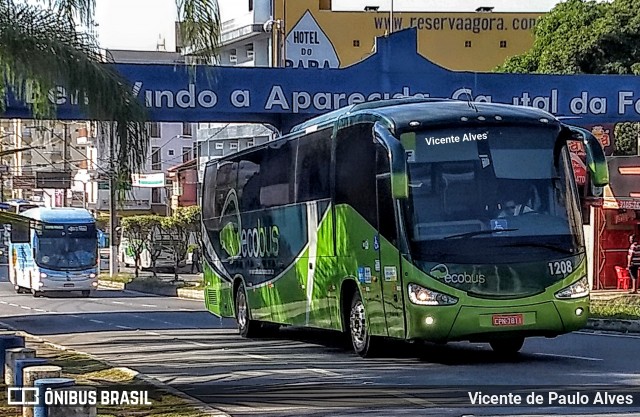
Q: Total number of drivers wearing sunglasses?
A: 1